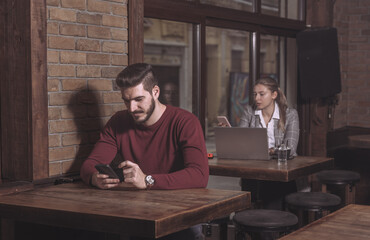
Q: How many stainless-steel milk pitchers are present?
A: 0